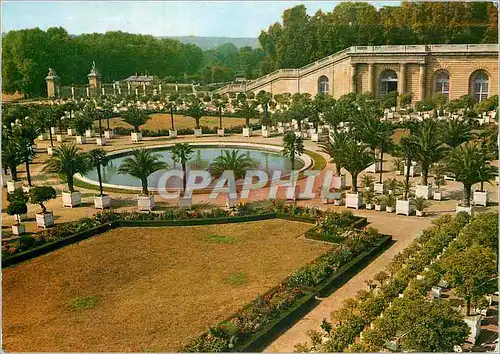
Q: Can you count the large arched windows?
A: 4